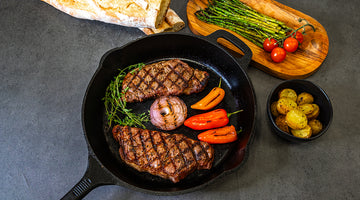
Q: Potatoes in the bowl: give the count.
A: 10